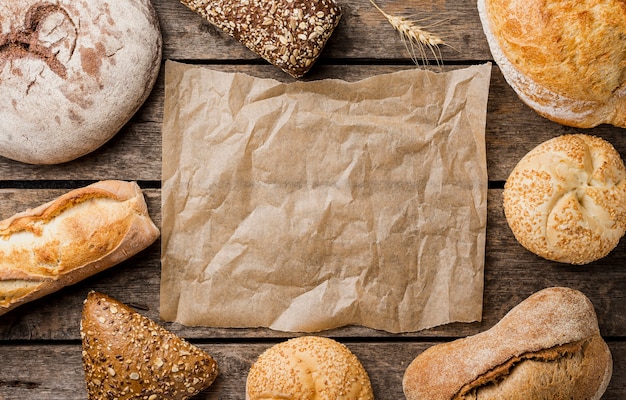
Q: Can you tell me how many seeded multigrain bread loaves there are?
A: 2